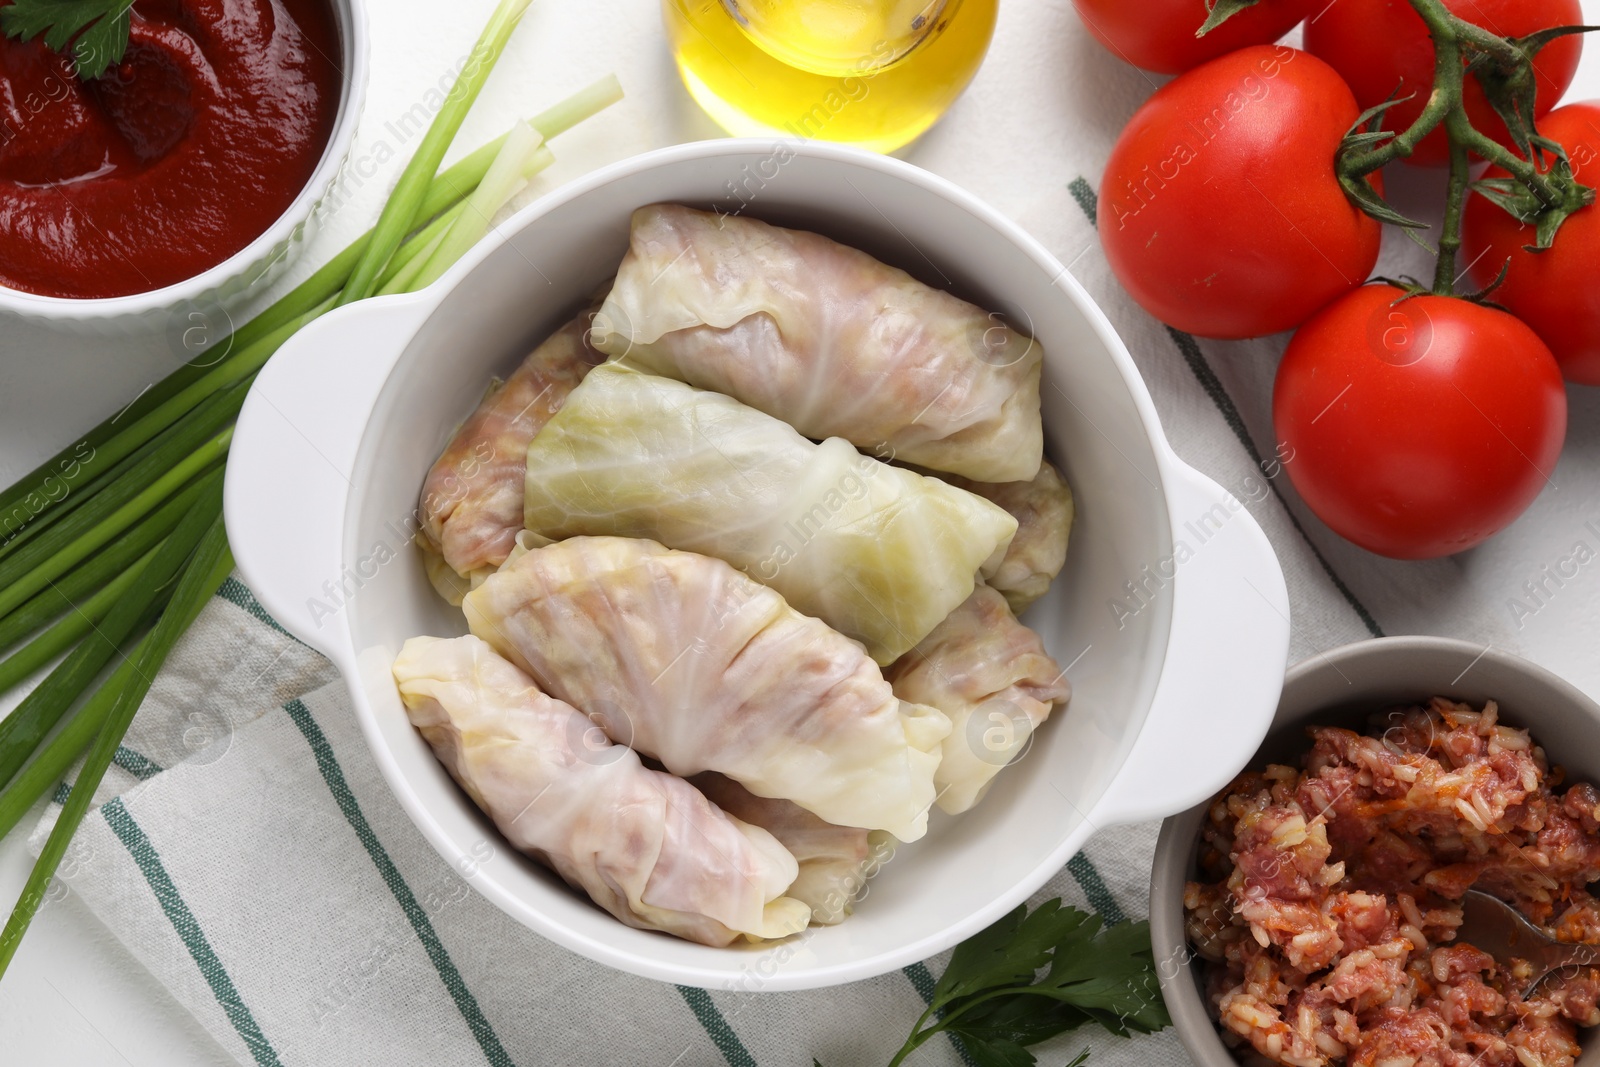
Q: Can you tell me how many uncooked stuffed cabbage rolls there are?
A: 8